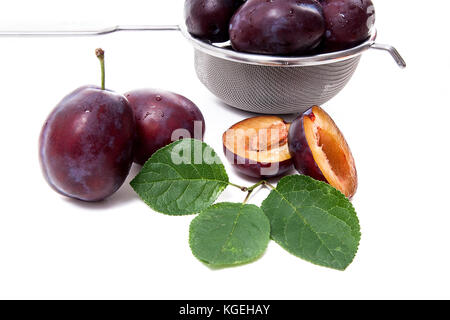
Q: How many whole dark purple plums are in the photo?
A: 5